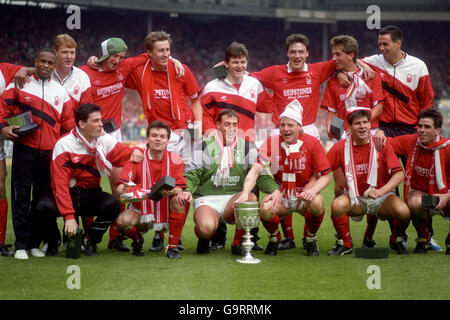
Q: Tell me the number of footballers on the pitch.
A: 14